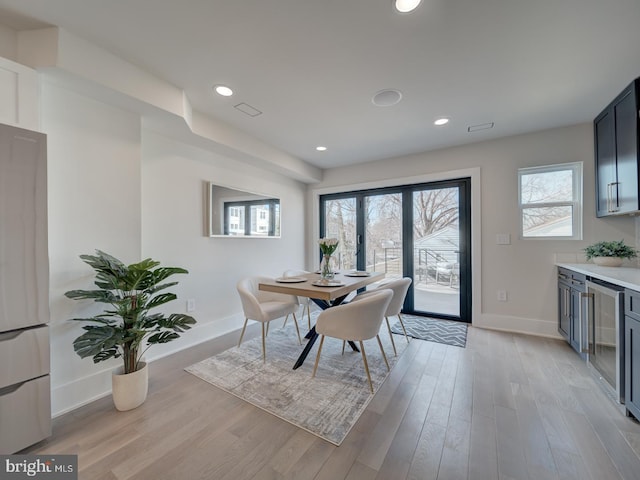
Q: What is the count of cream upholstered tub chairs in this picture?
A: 4